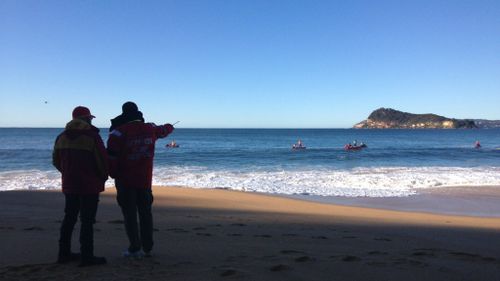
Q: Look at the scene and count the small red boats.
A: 4